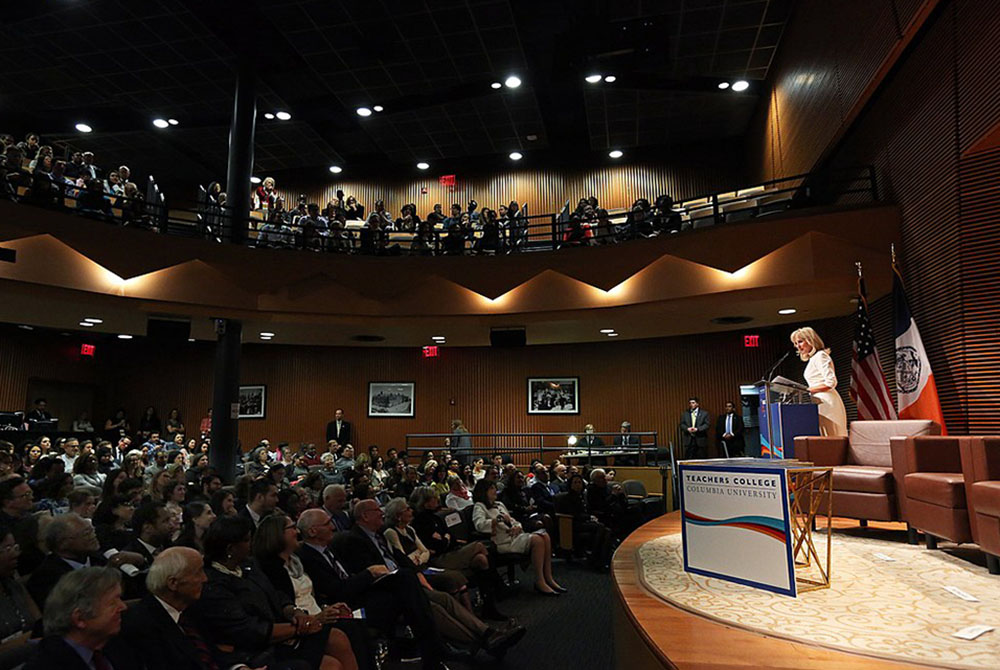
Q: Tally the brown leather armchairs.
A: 3